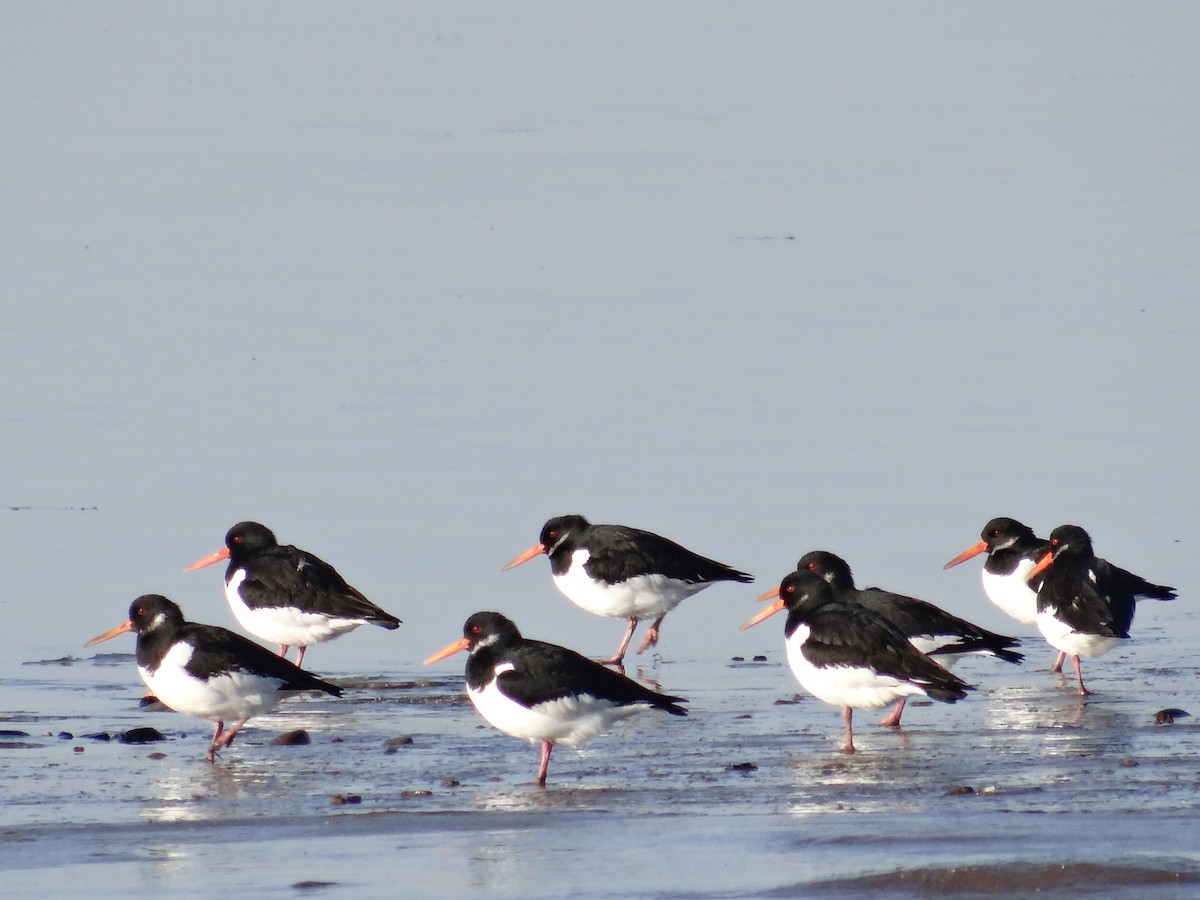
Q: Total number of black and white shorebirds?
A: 8